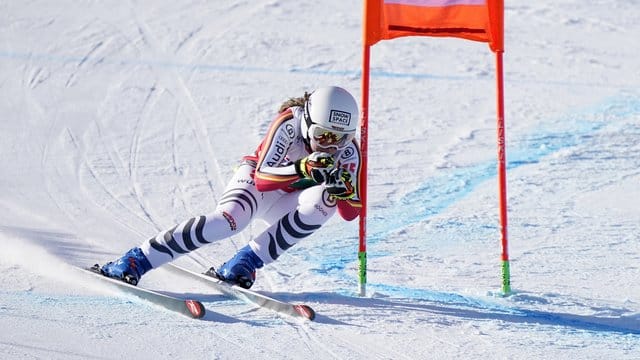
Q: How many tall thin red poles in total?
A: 2